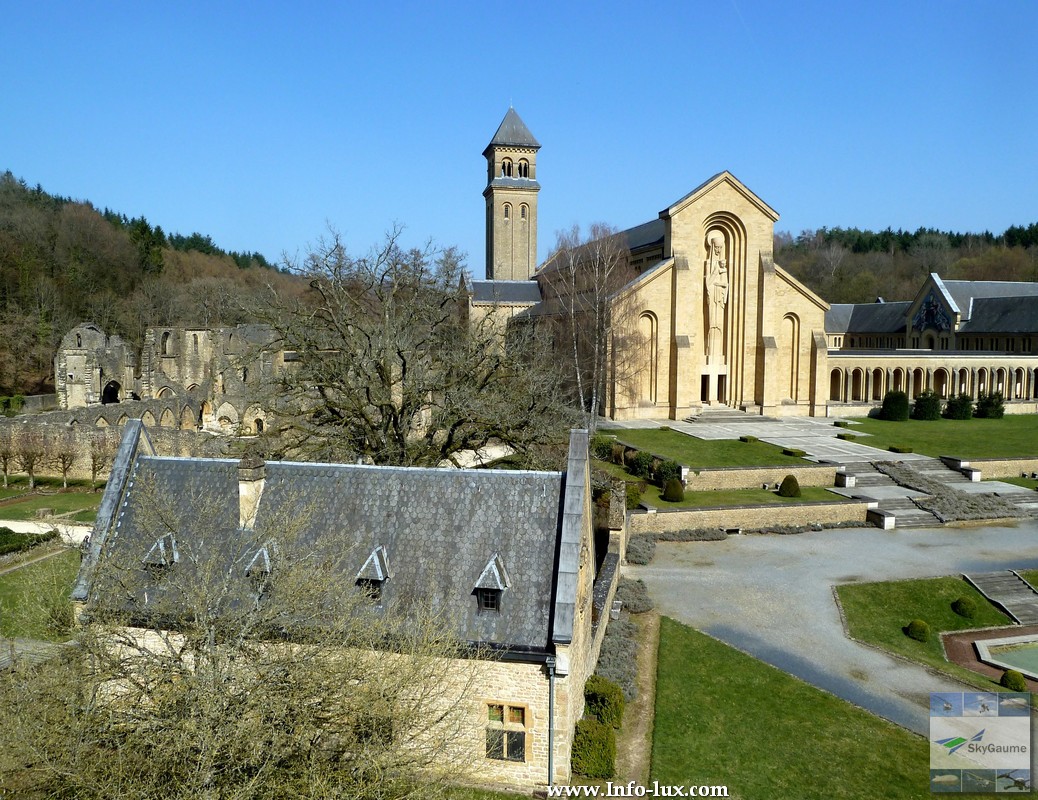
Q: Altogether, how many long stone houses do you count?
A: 1